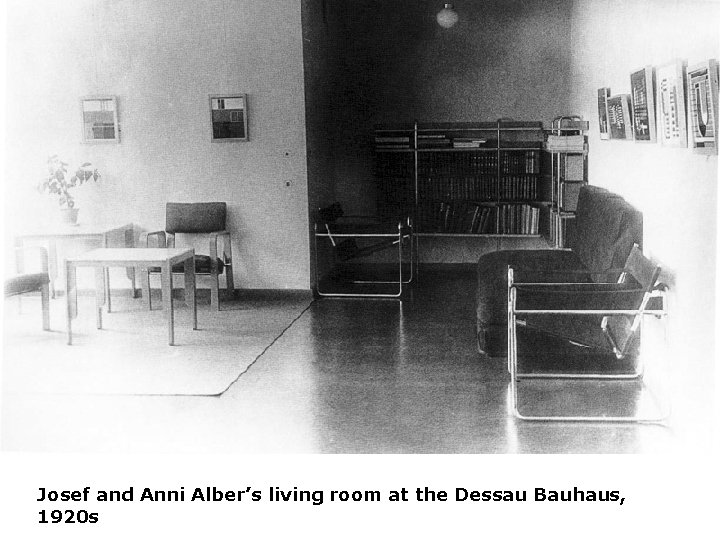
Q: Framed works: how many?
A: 7